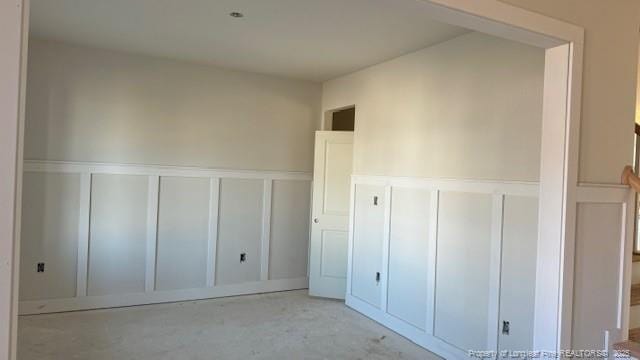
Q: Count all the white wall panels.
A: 10